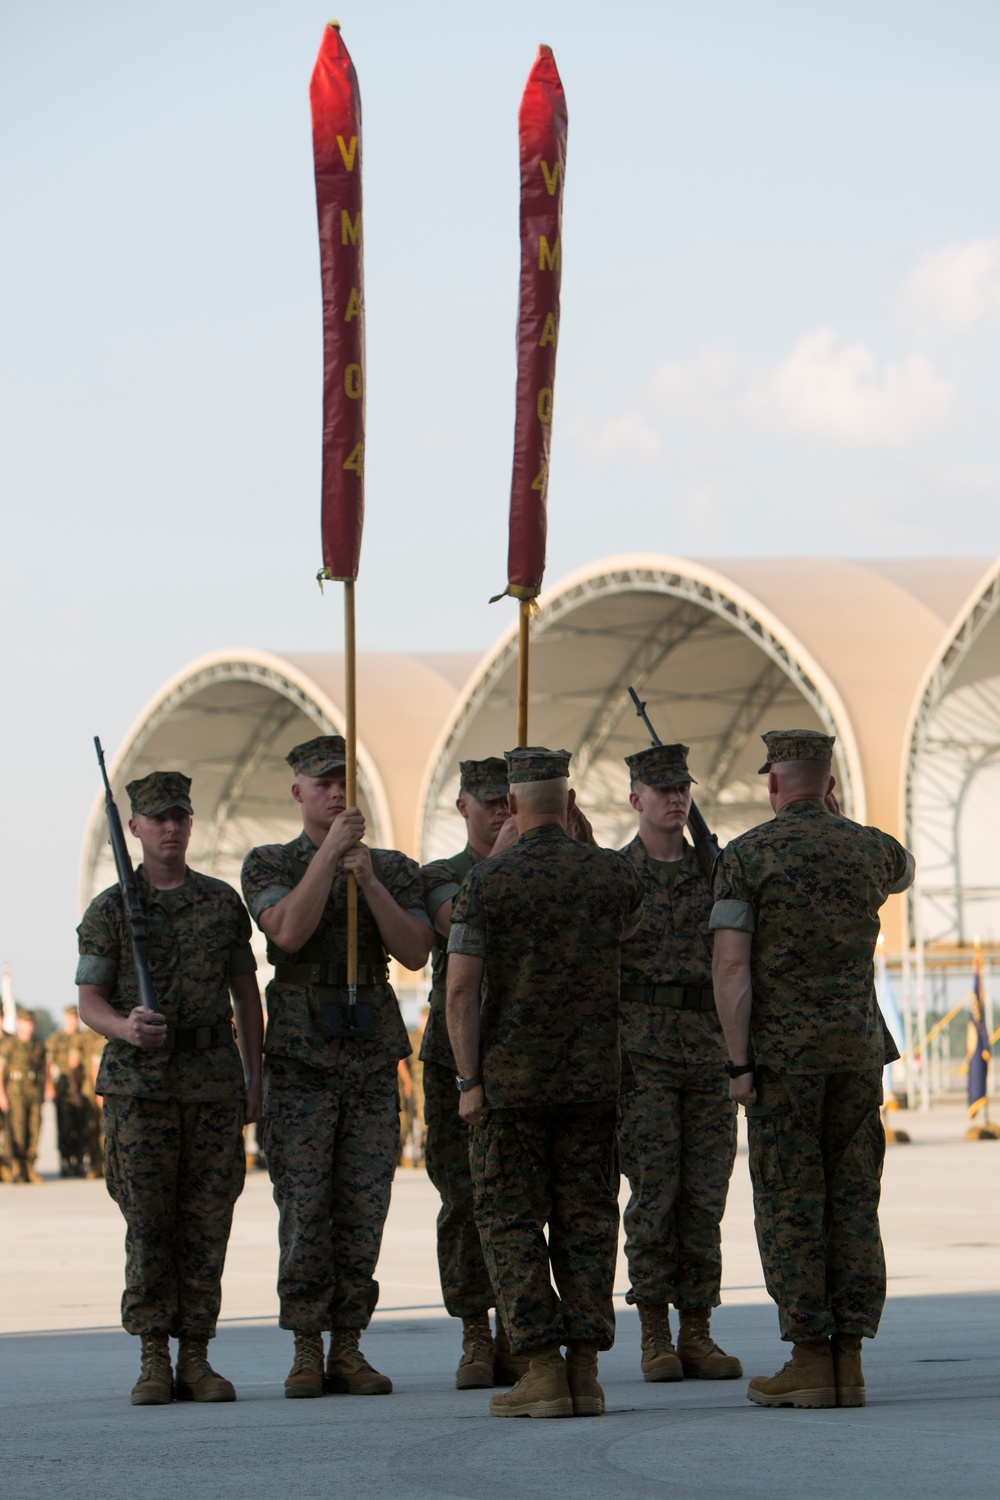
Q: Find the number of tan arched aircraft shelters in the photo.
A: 3